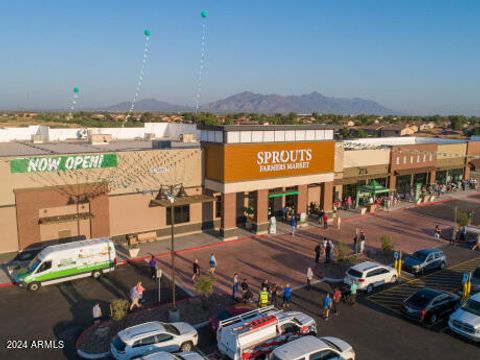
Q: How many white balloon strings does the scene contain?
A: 3